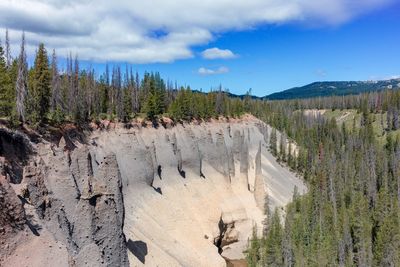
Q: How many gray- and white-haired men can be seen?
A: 0